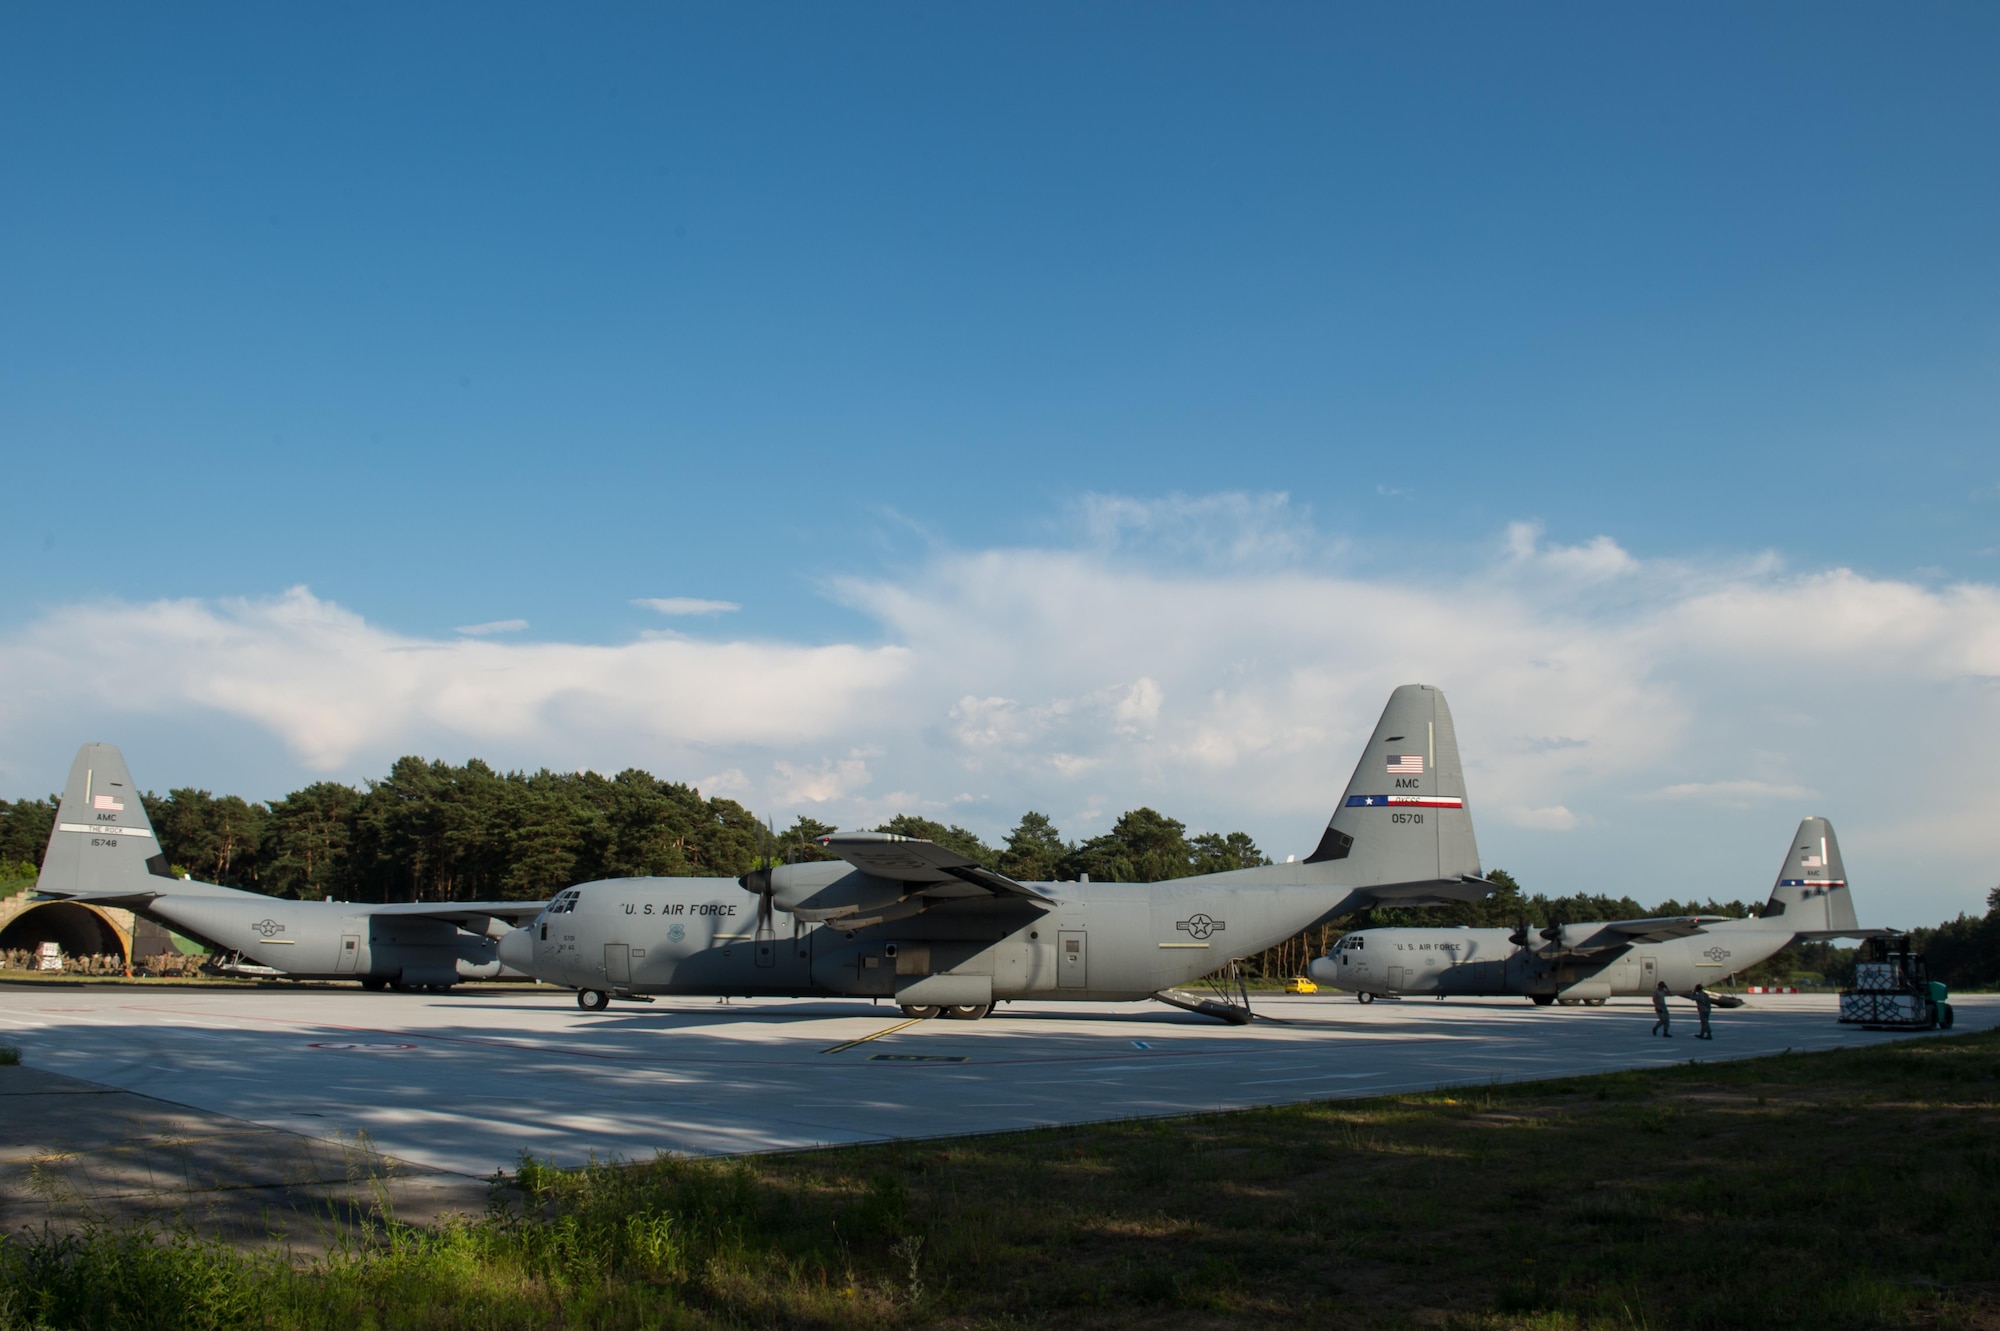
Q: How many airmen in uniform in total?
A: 2